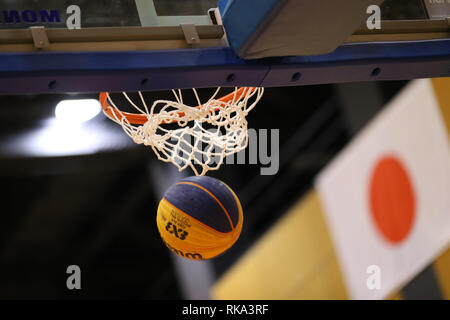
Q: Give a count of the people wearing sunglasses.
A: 0